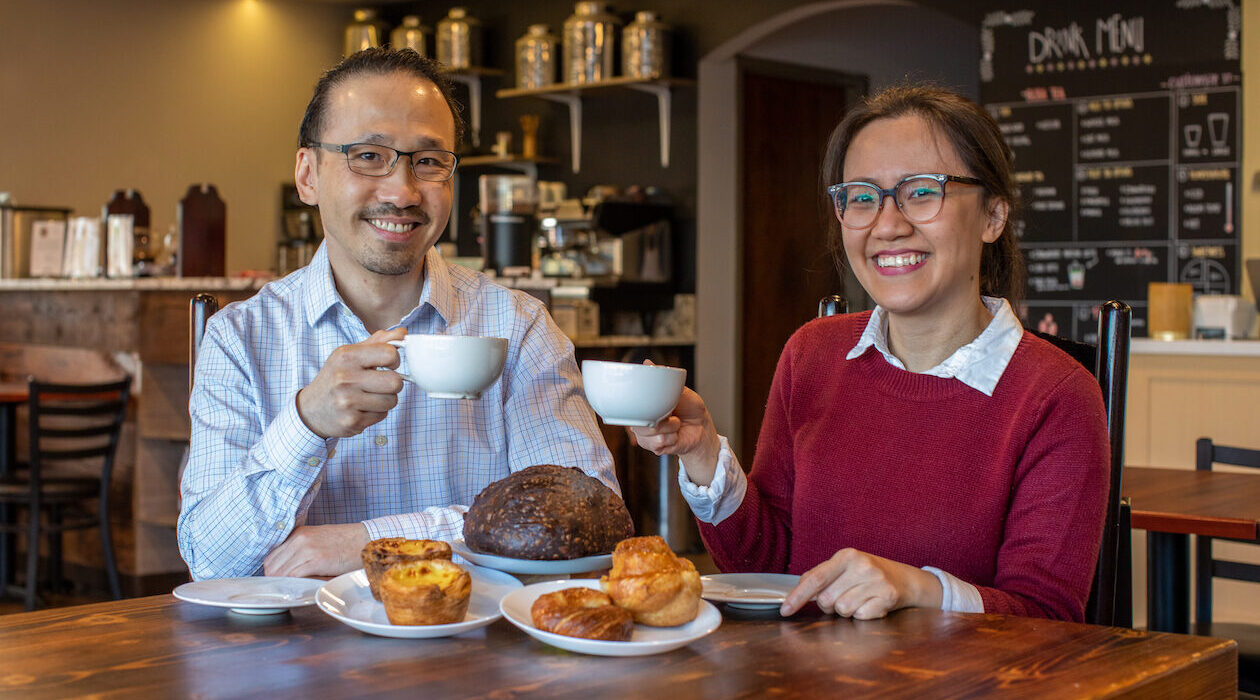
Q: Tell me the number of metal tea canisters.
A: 6